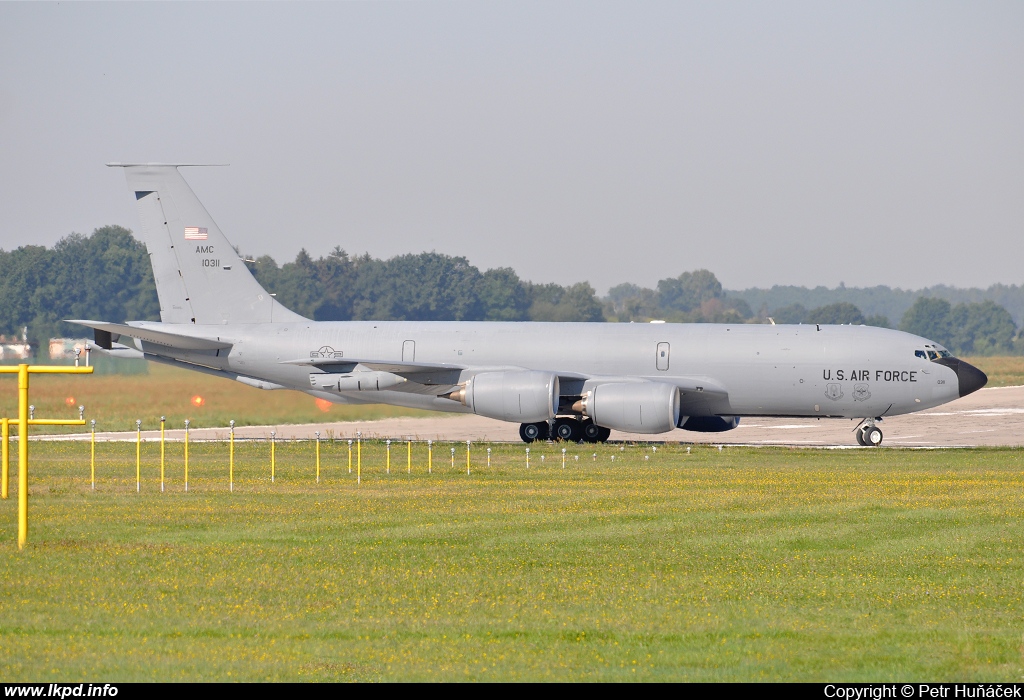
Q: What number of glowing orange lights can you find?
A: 3